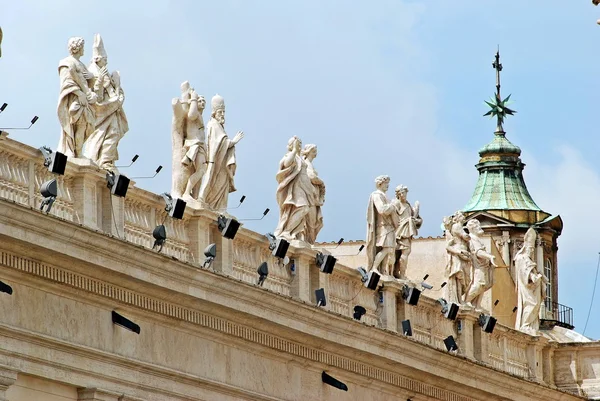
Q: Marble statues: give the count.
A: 11